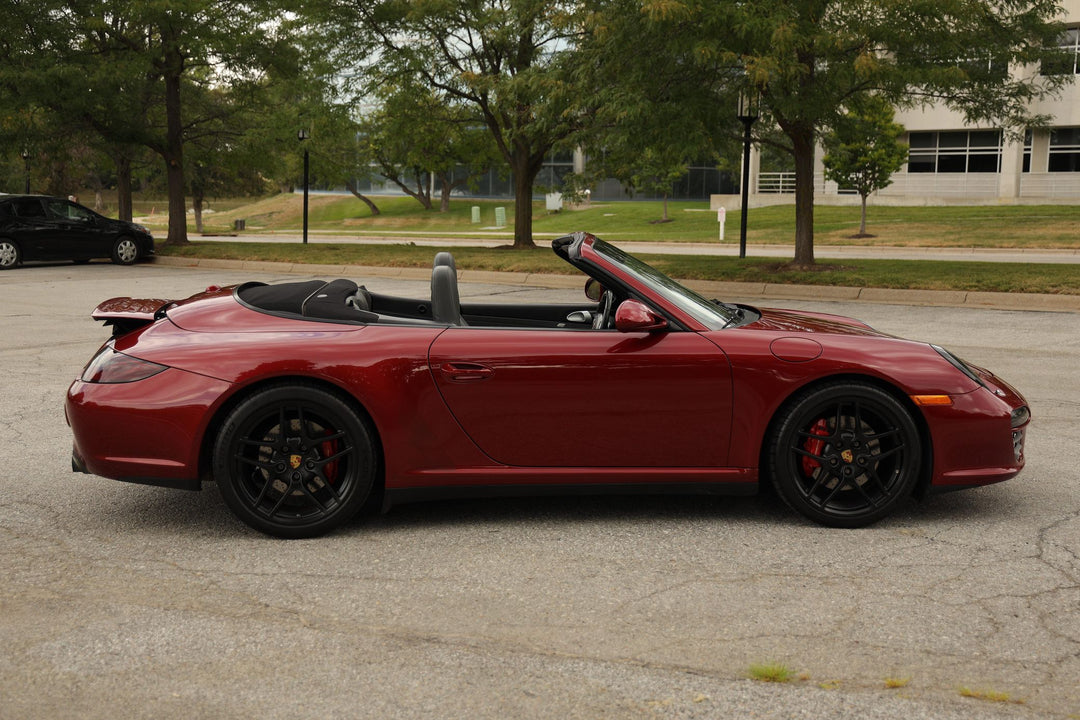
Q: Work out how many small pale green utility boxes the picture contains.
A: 2